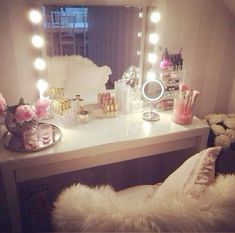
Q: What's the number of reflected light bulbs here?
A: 3